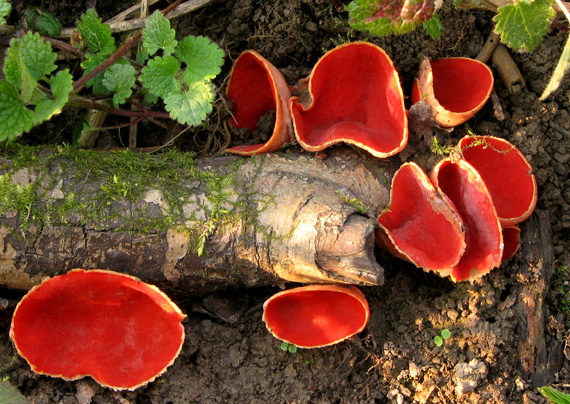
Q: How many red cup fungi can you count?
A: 9